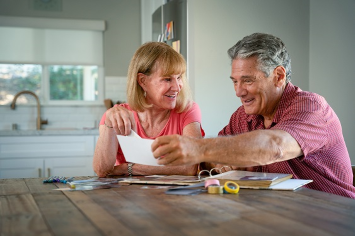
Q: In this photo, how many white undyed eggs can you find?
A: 0